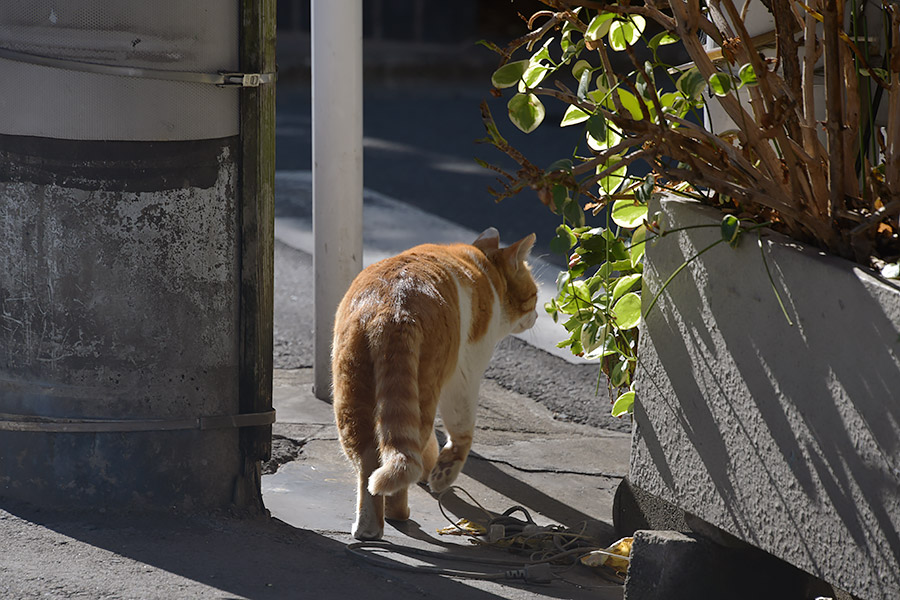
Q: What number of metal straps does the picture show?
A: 2